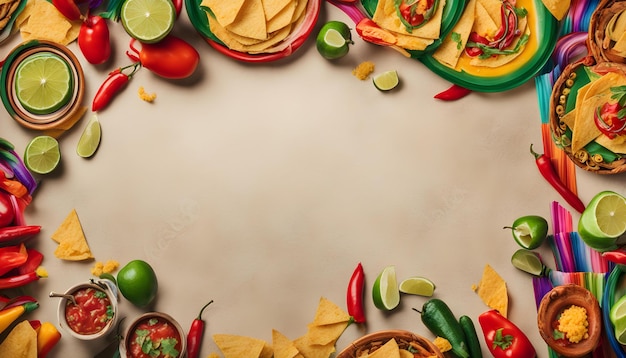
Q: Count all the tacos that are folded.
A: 0